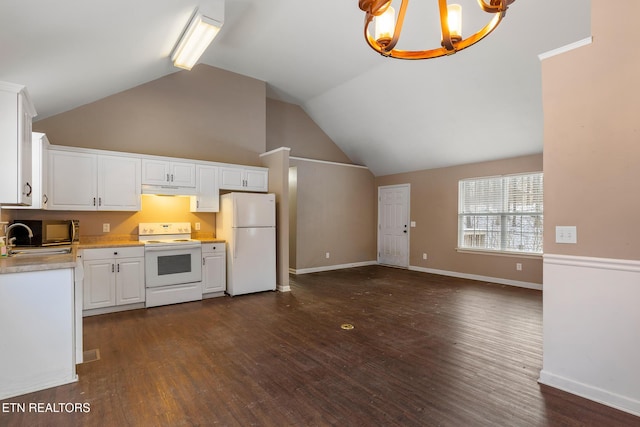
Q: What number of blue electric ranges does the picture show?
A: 0